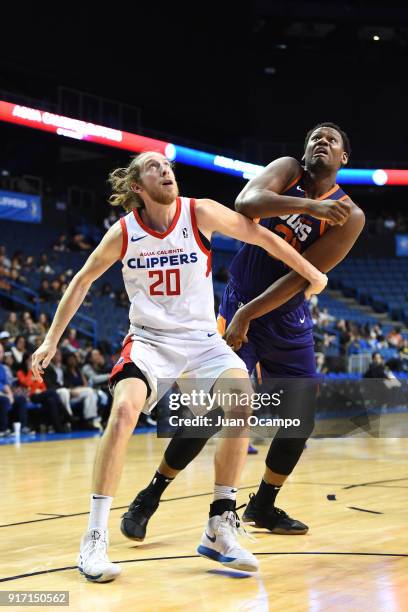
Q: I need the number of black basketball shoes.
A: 2